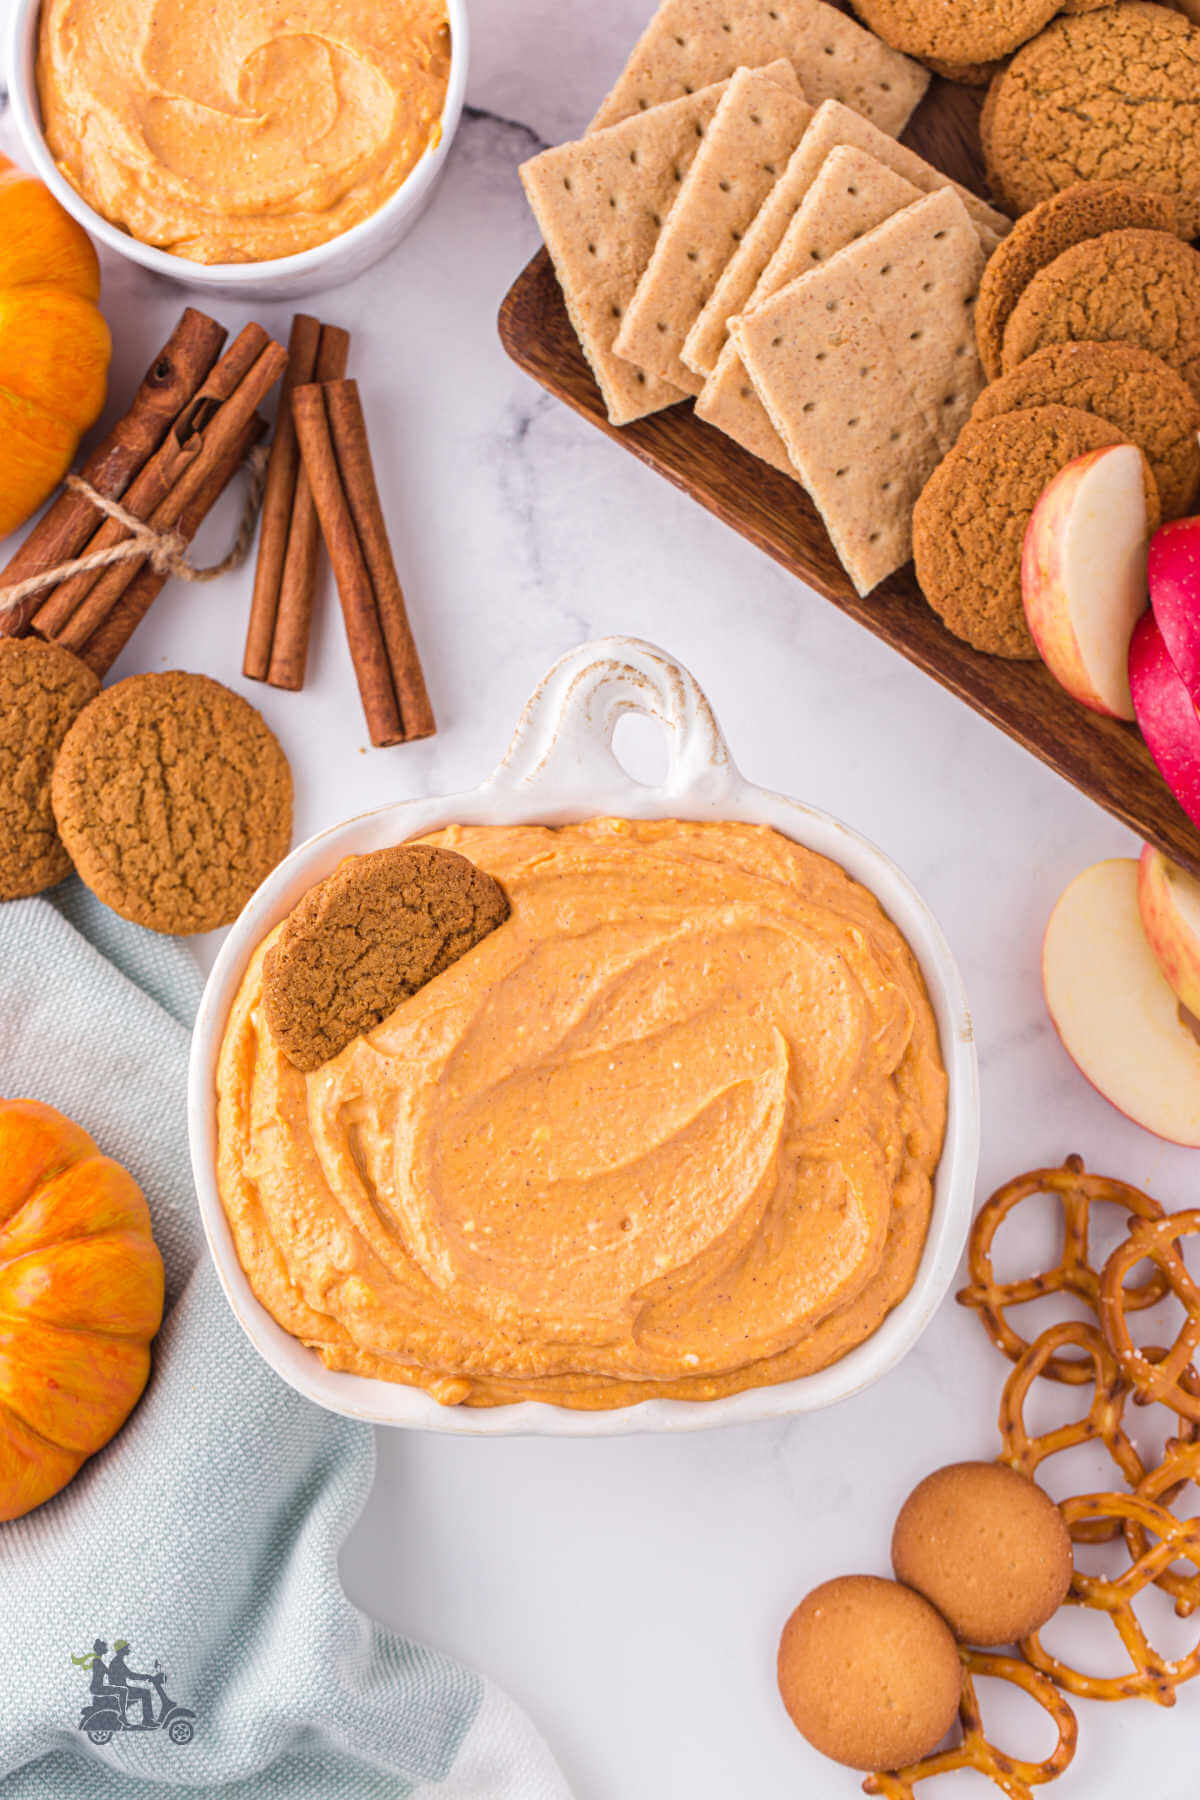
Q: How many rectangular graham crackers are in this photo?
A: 6